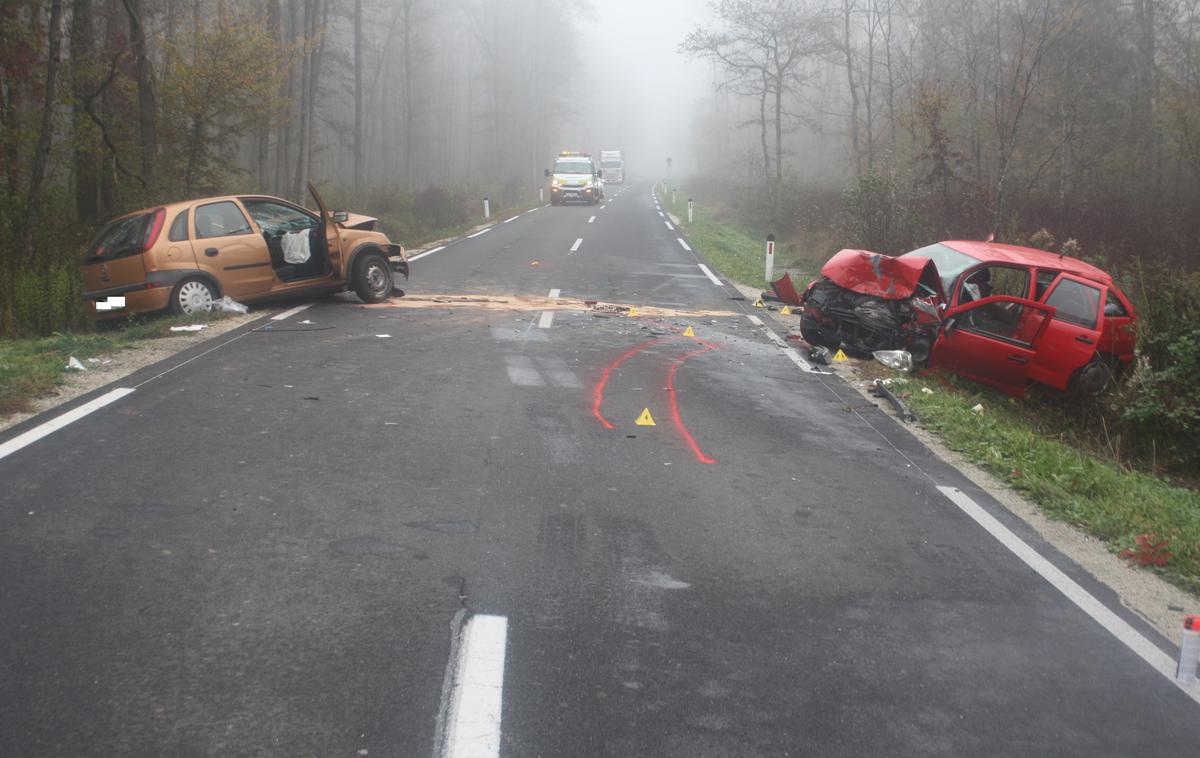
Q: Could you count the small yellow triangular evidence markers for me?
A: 6